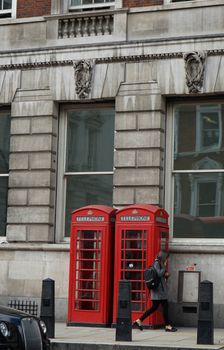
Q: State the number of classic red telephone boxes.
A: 2